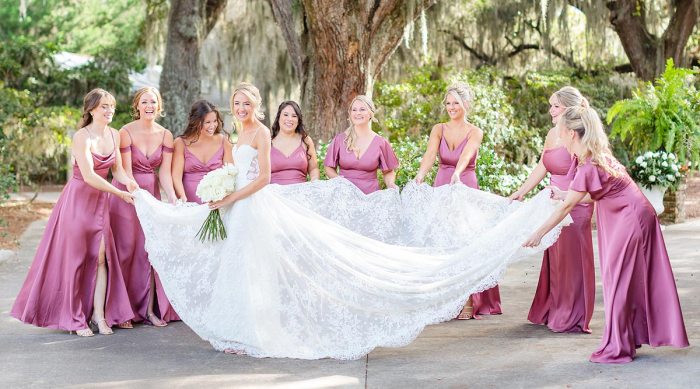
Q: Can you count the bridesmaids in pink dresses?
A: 8